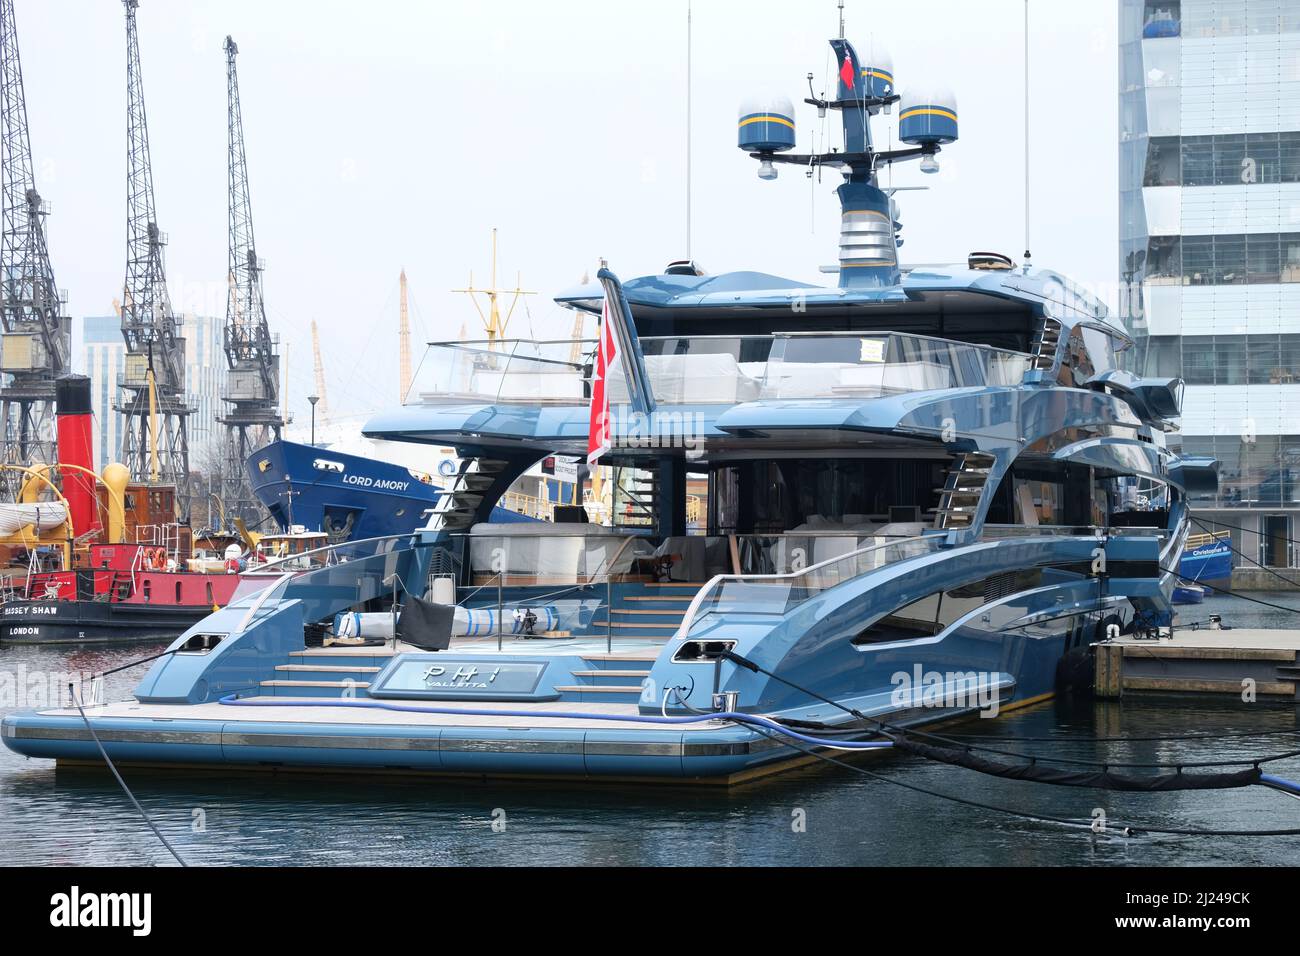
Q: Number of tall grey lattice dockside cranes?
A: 3